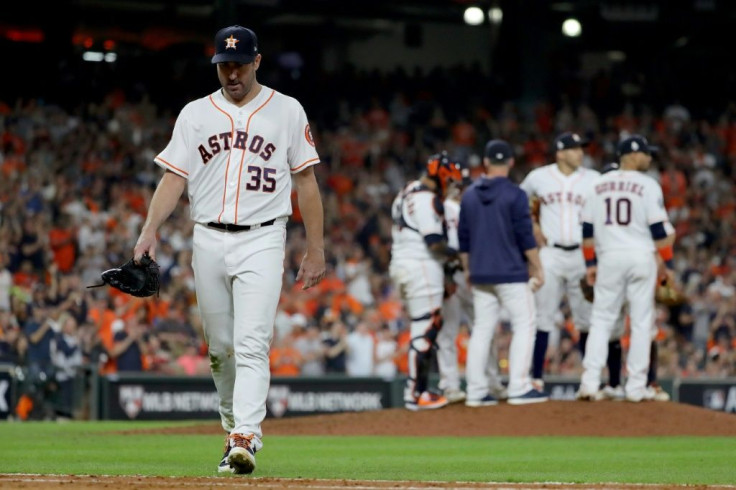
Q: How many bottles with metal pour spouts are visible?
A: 0